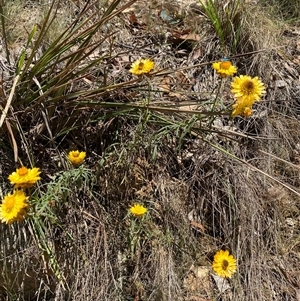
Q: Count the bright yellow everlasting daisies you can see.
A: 9